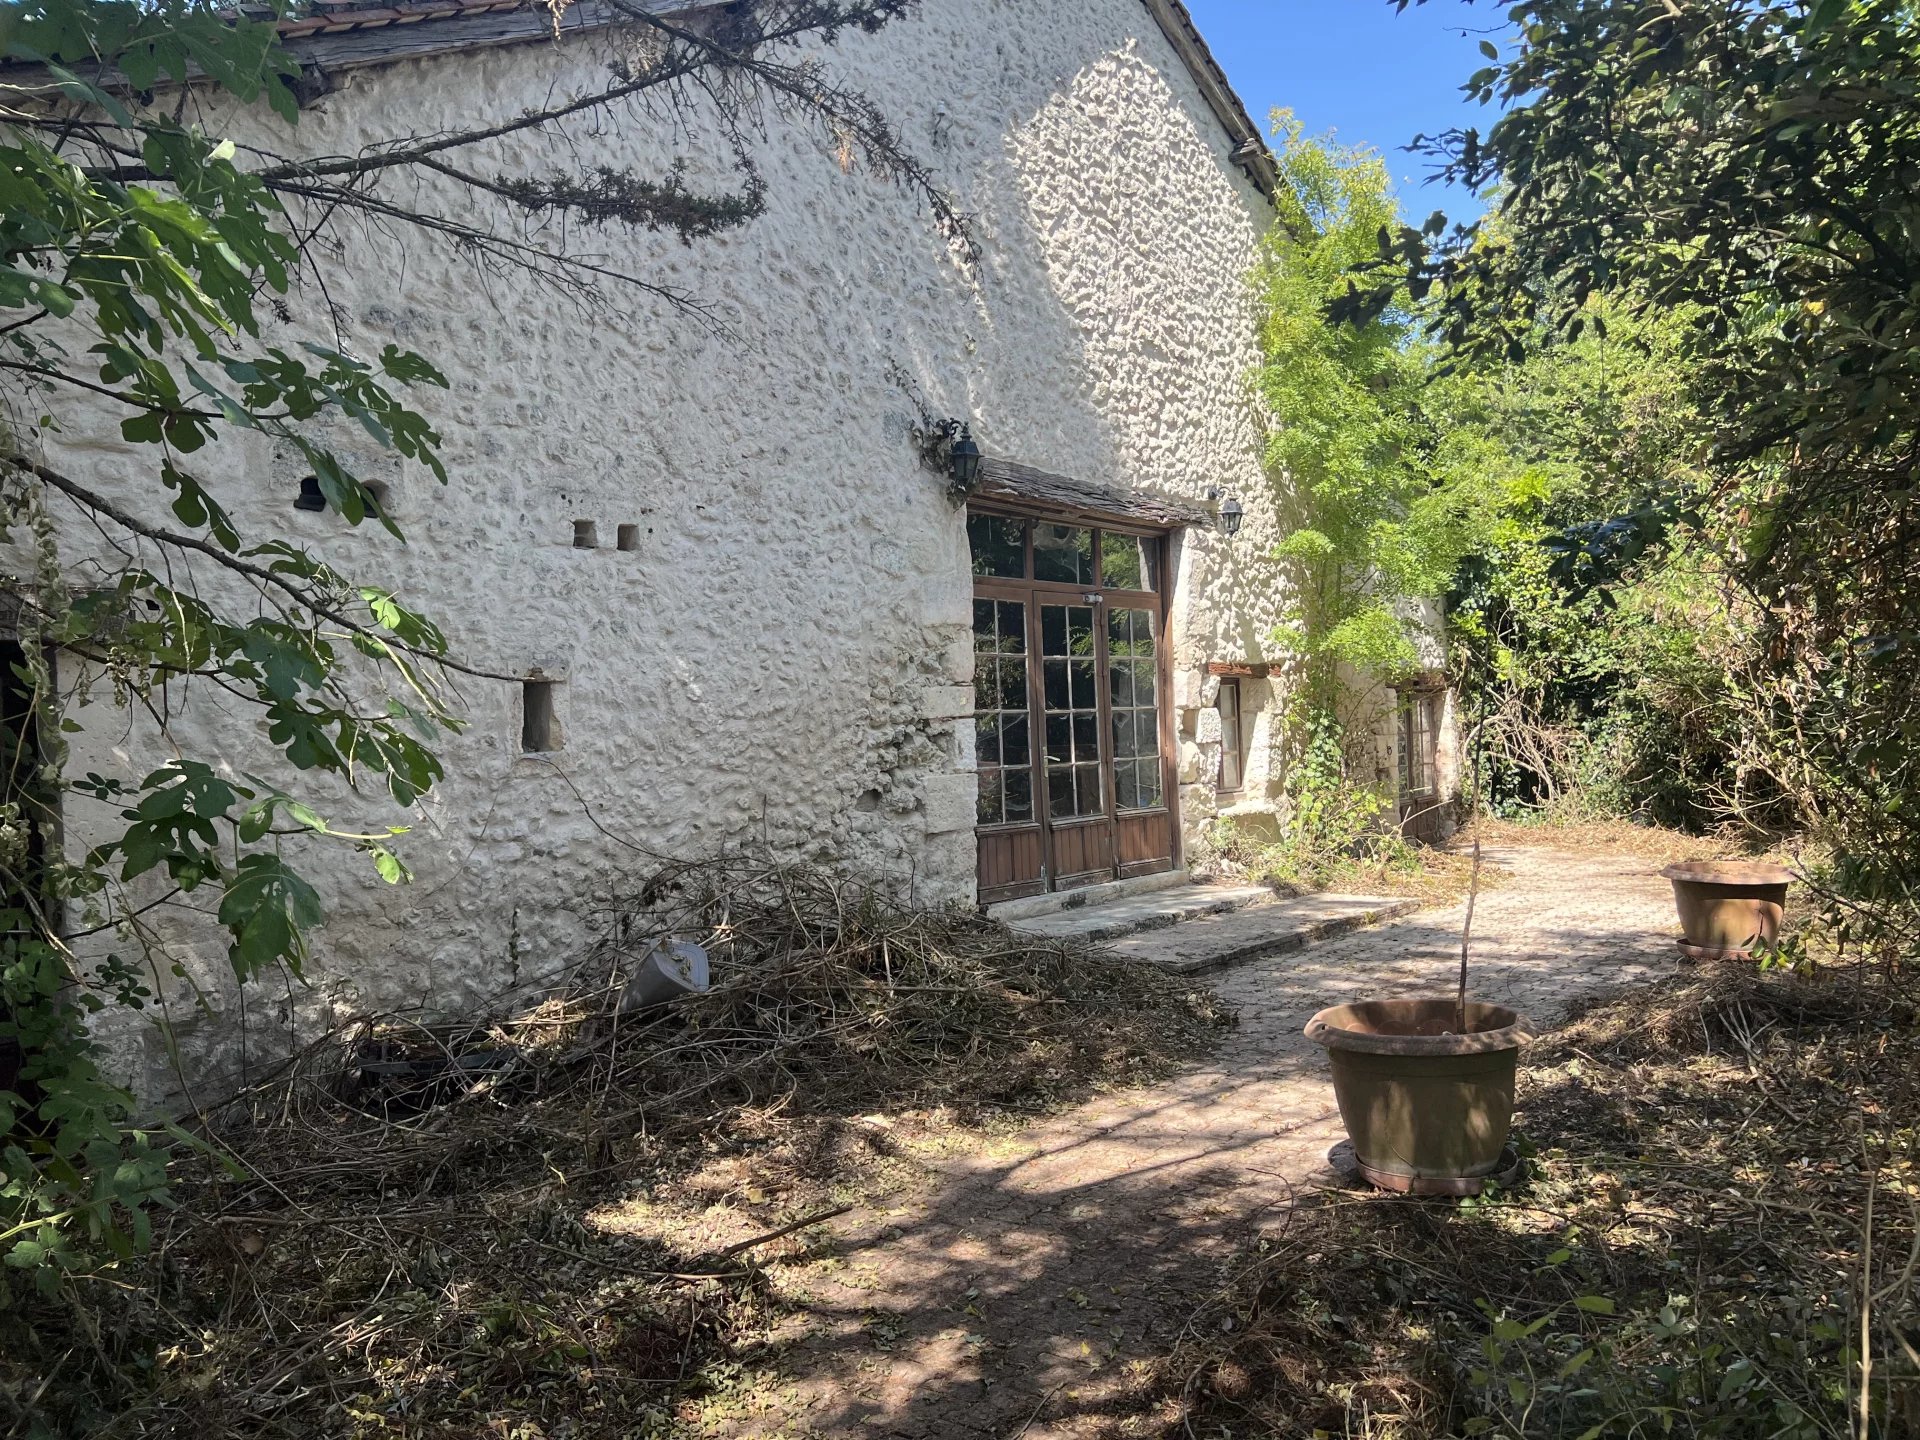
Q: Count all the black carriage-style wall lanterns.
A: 2